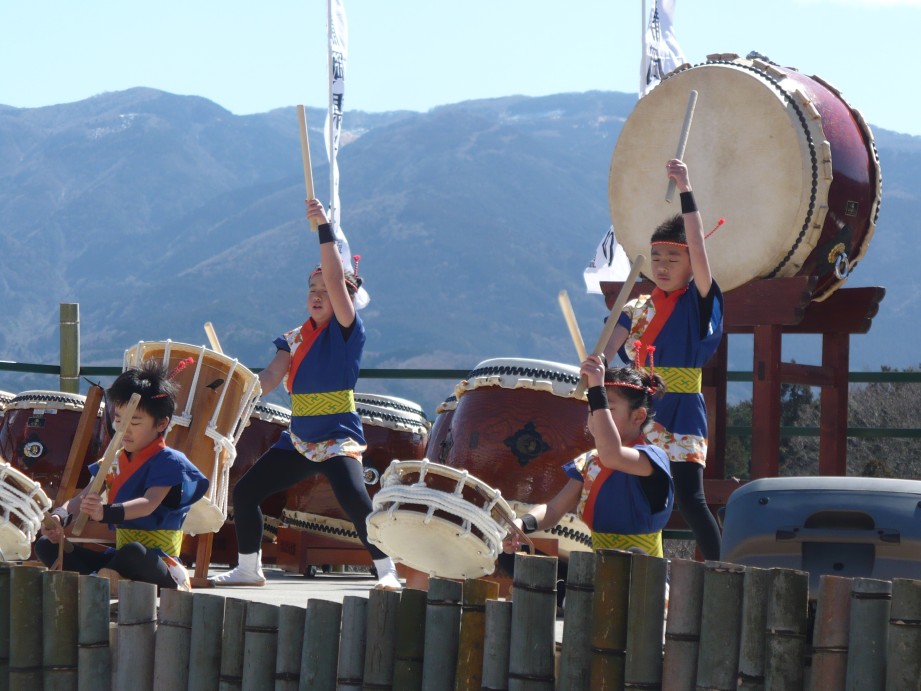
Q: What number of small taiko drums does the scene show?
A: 2